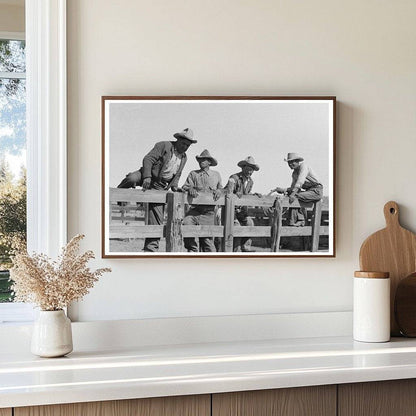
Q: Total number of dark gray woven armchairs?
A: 0